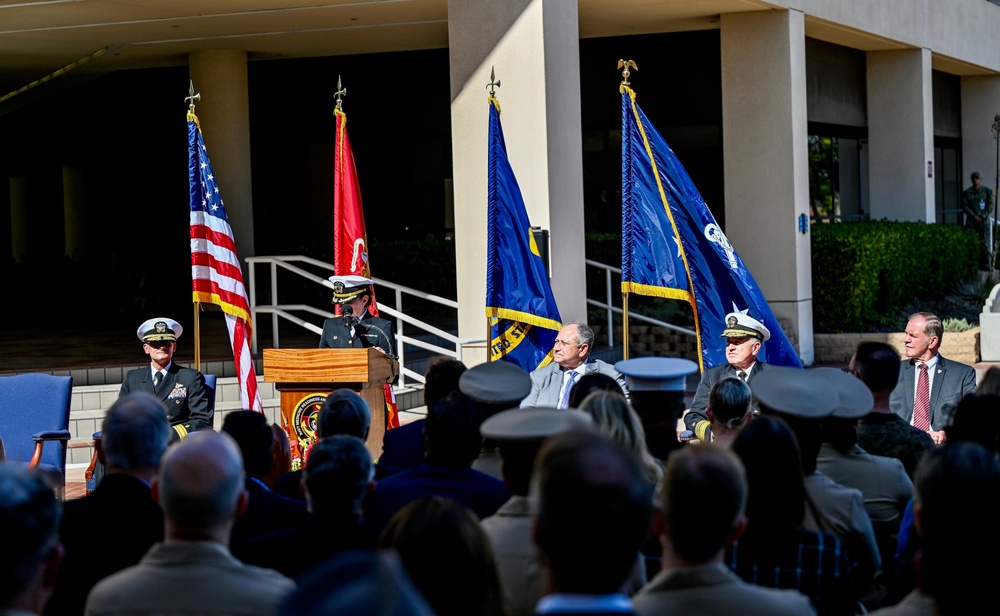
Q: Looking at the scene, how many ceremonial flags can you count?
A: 4